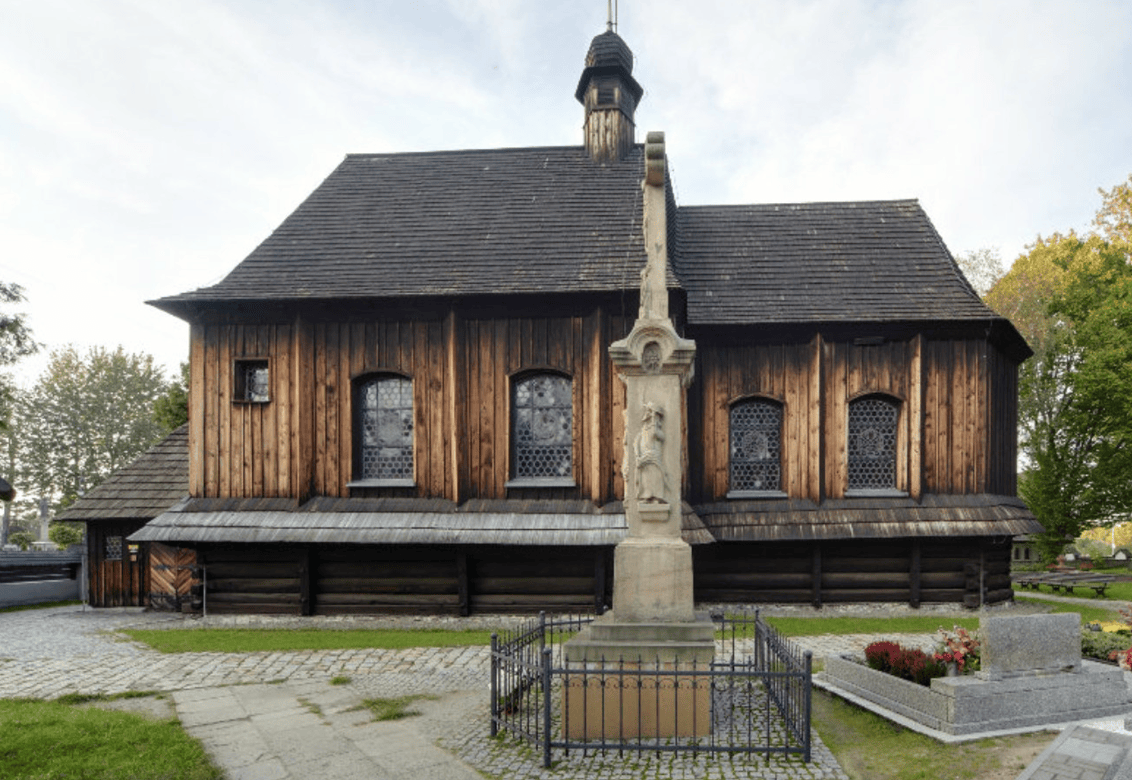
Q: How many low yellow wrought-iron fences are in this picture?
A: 0